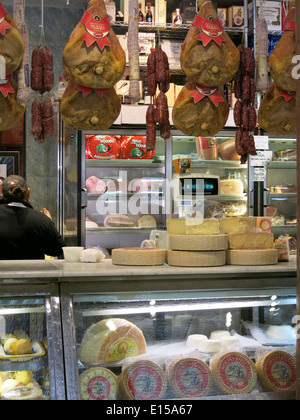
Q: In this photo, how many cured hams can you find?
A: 8